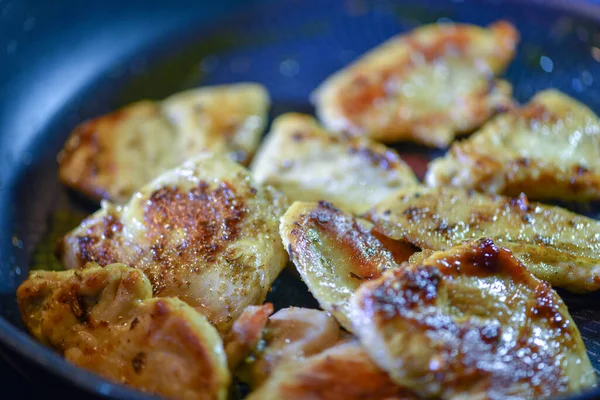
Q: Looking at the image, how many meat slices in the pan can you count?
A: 11